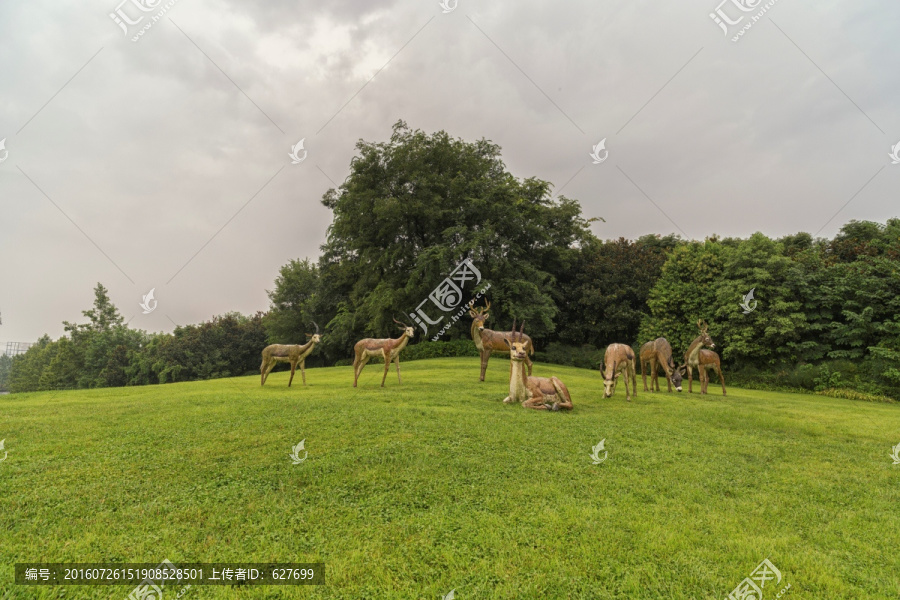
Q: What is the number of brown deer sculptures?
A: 7